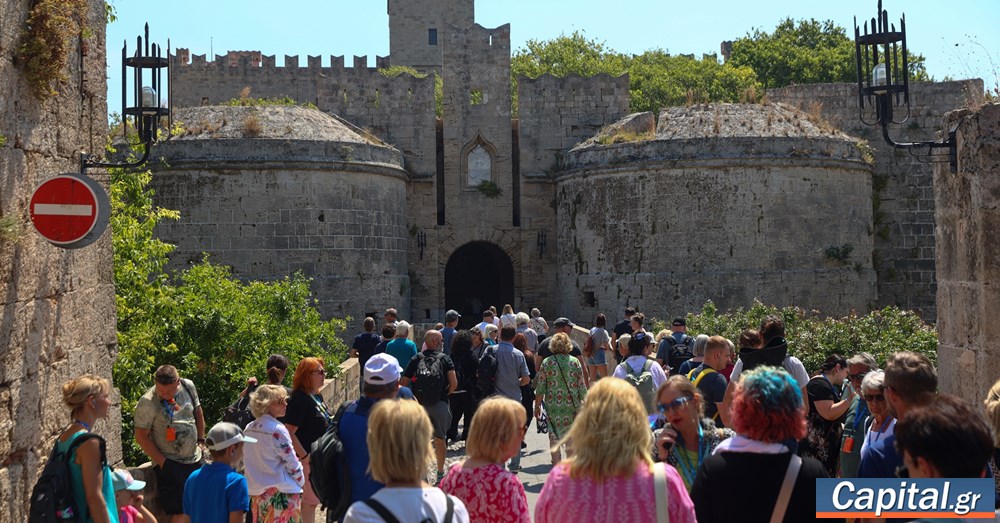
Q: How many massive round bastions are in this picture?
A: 2